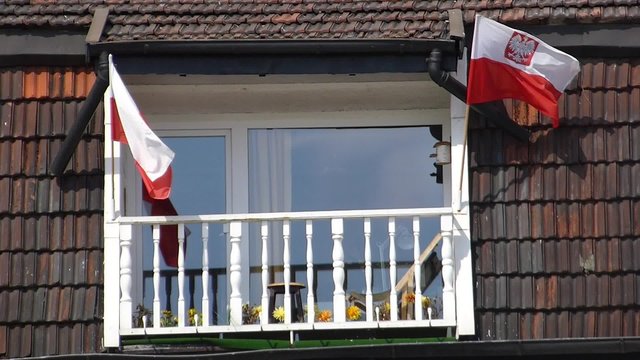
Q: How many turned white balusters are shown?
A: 13